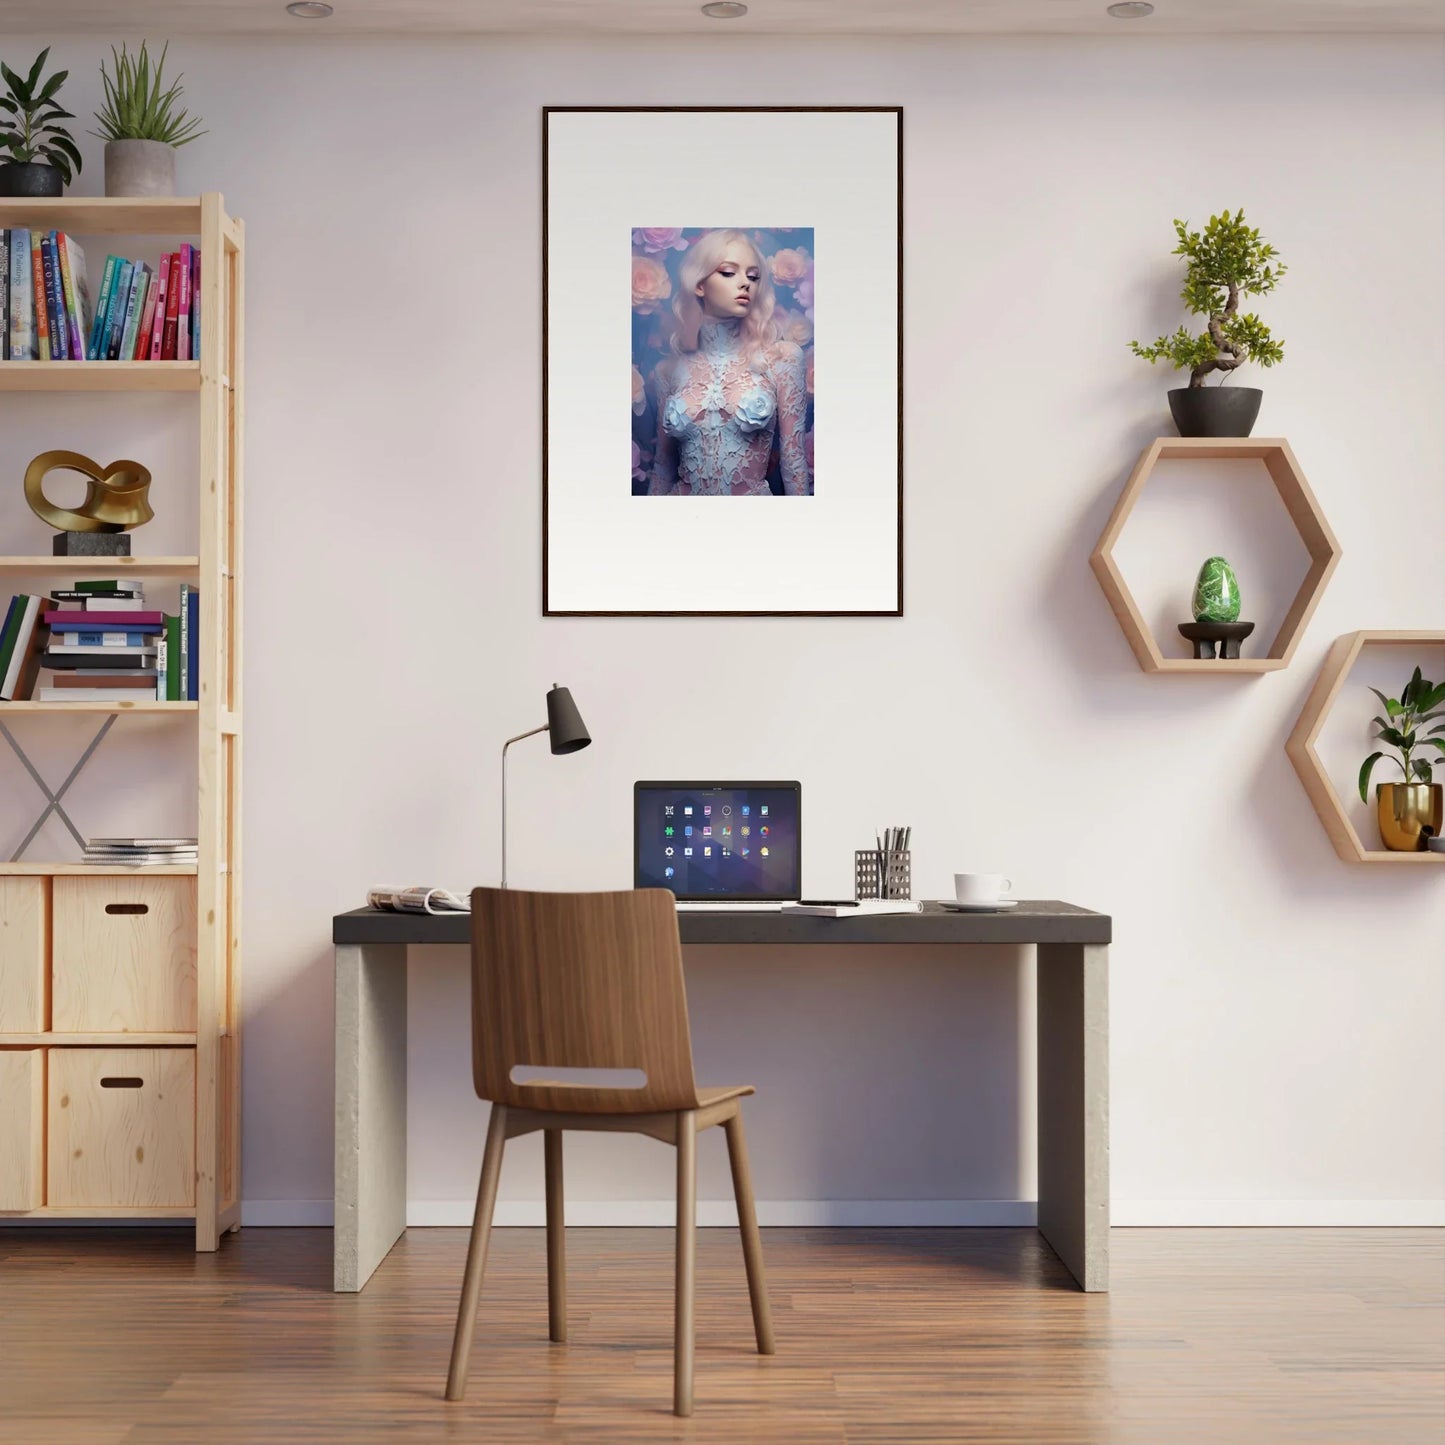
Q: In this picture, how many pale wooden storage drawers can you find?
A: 4